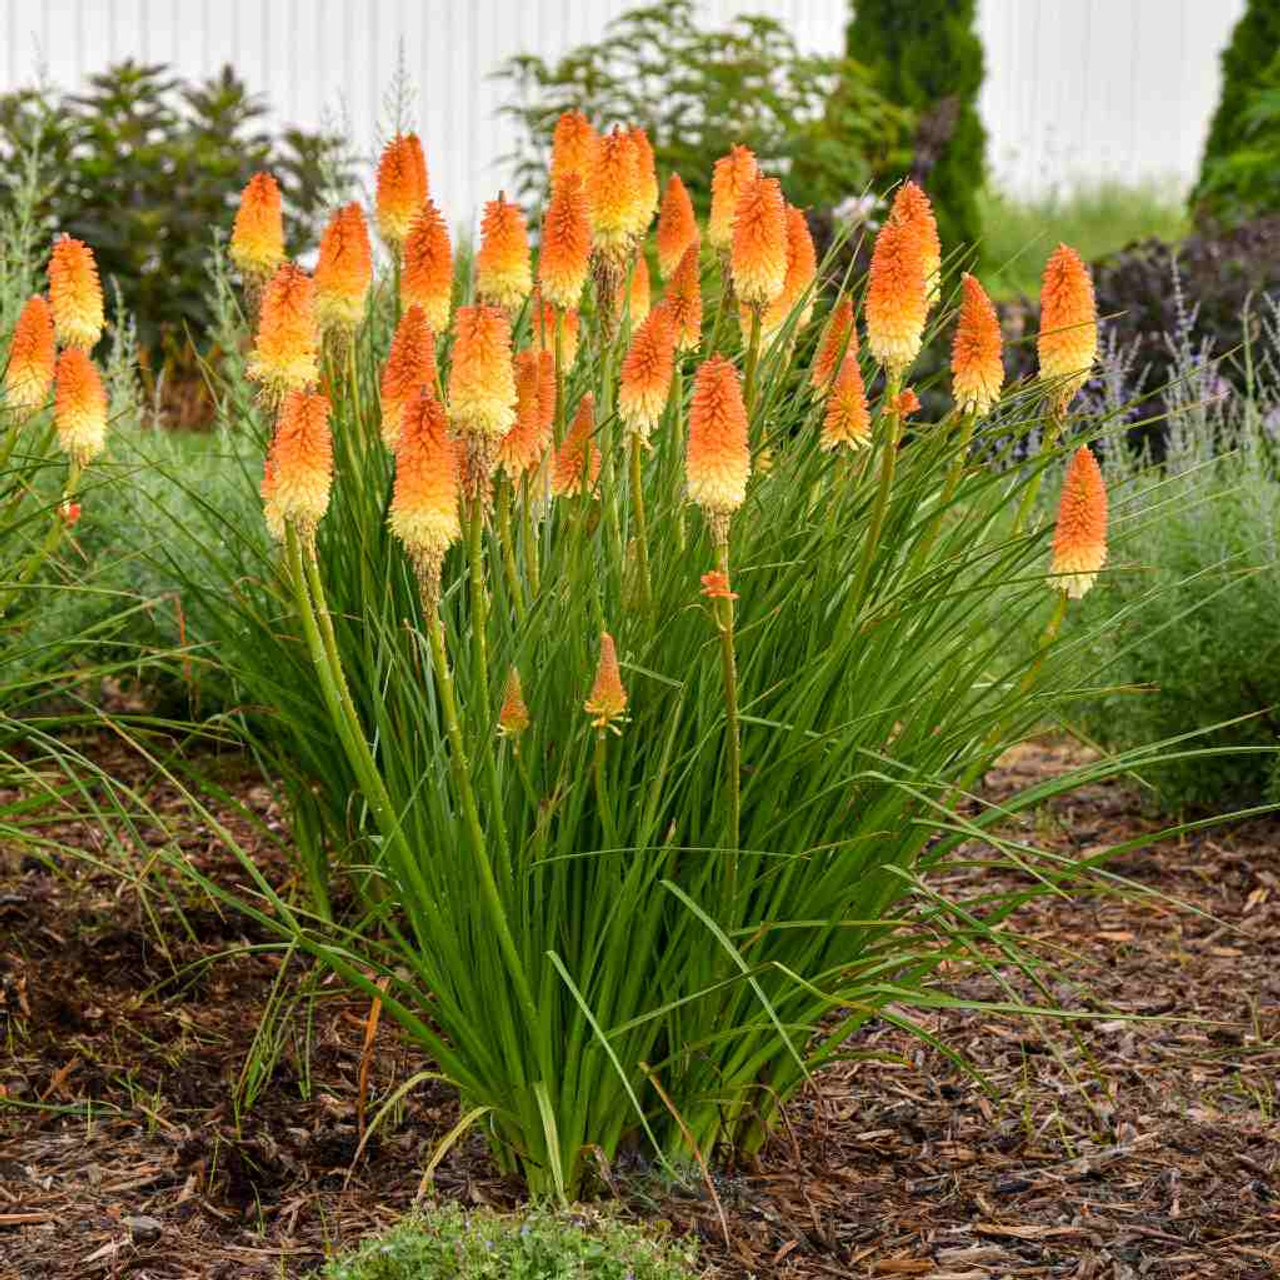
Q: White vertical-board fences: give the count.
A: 1